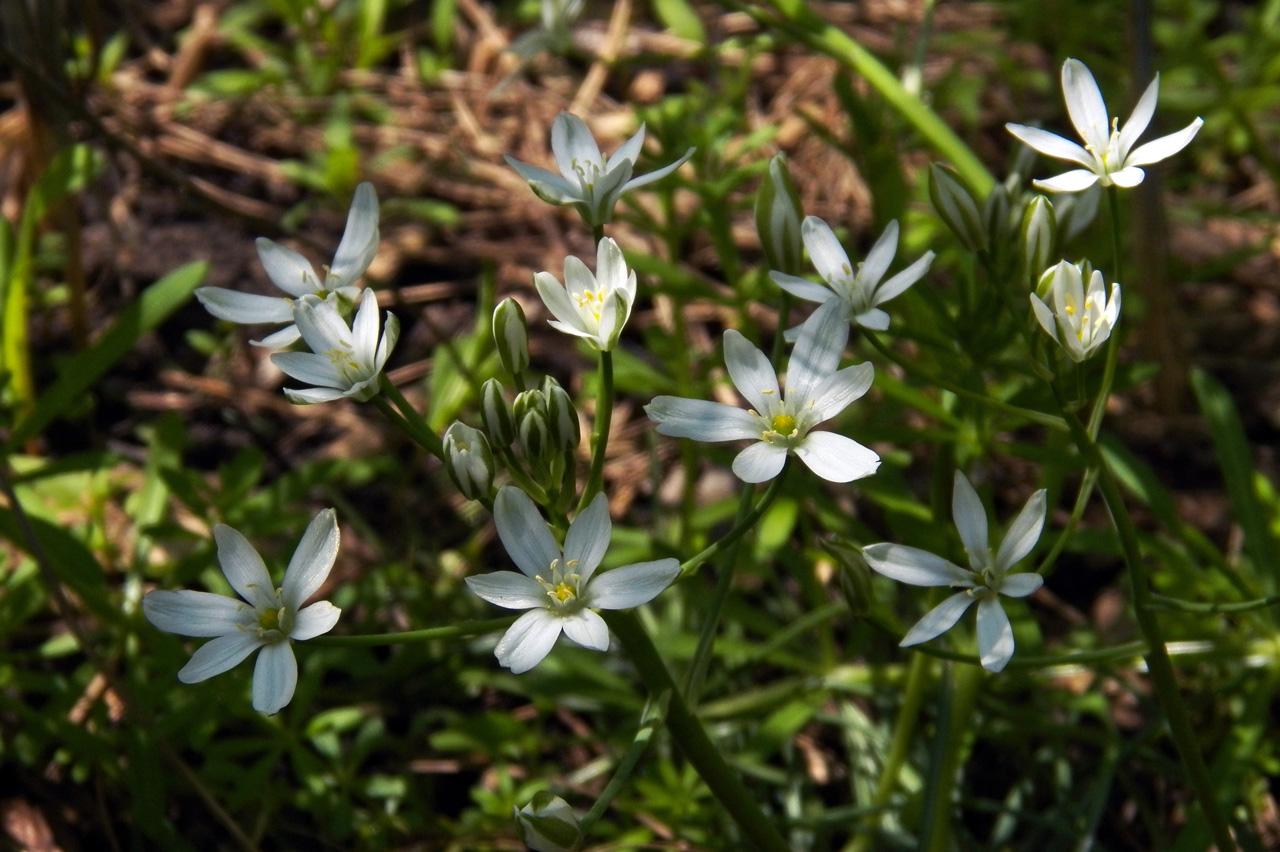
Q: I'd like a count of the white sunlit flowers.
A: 11